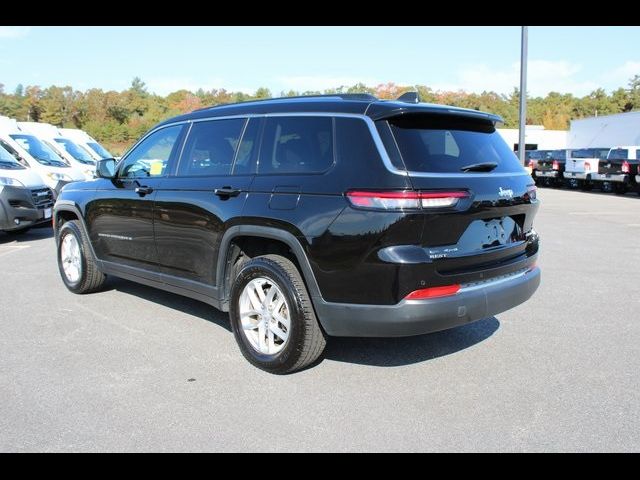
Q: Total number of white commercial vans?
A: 4